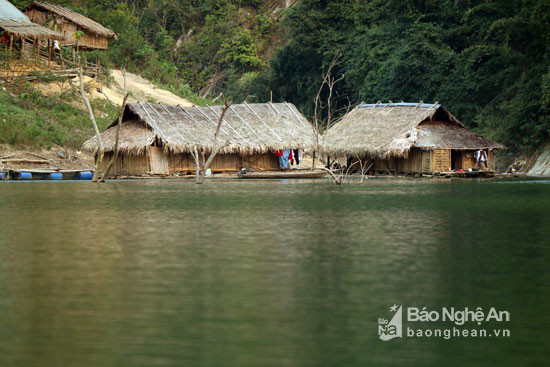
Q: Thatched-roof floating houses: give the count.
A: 2